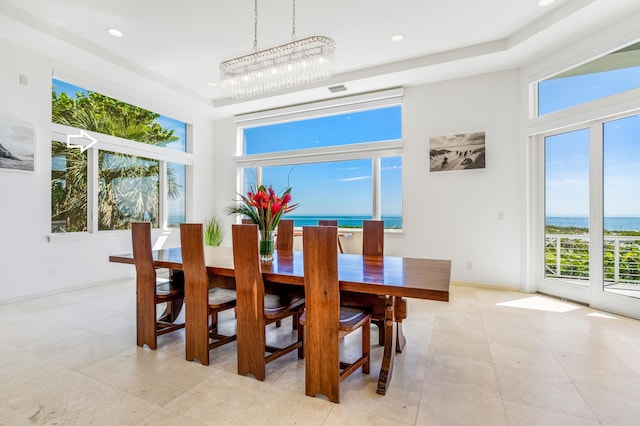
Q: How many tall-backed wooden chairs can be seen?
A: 8